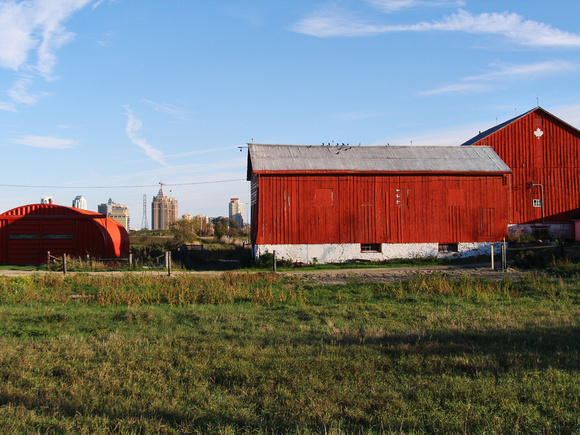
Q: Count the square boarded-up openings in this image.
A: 2